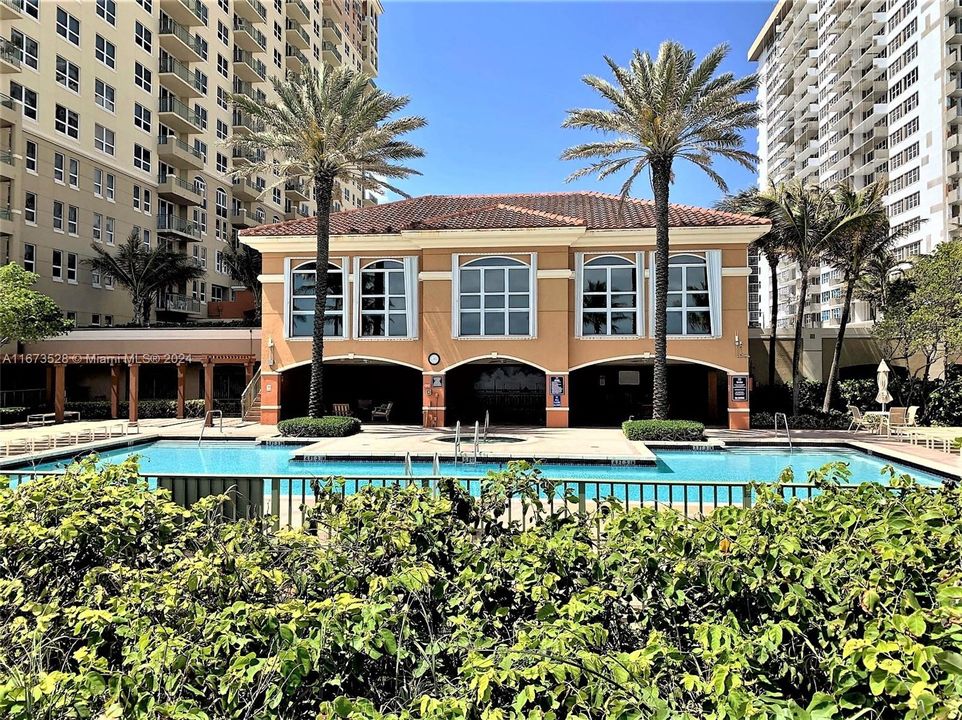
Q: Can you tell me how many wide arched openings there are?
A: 3